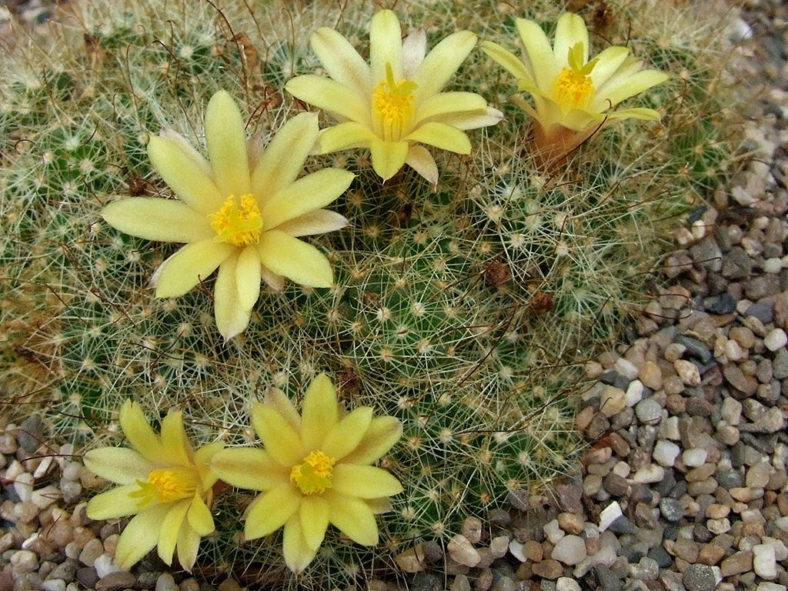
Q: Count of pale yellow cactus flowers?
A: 5